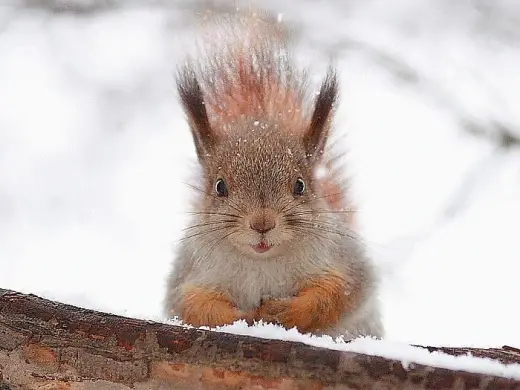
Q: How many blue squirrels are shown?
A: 0